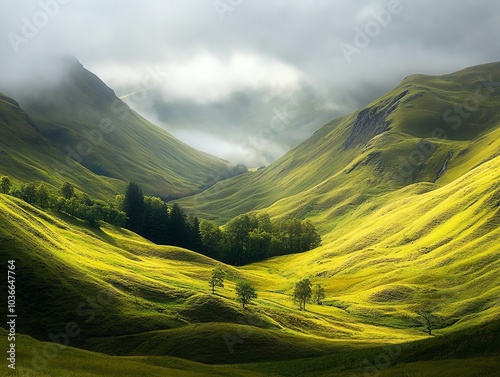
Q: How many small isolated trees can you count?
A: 5